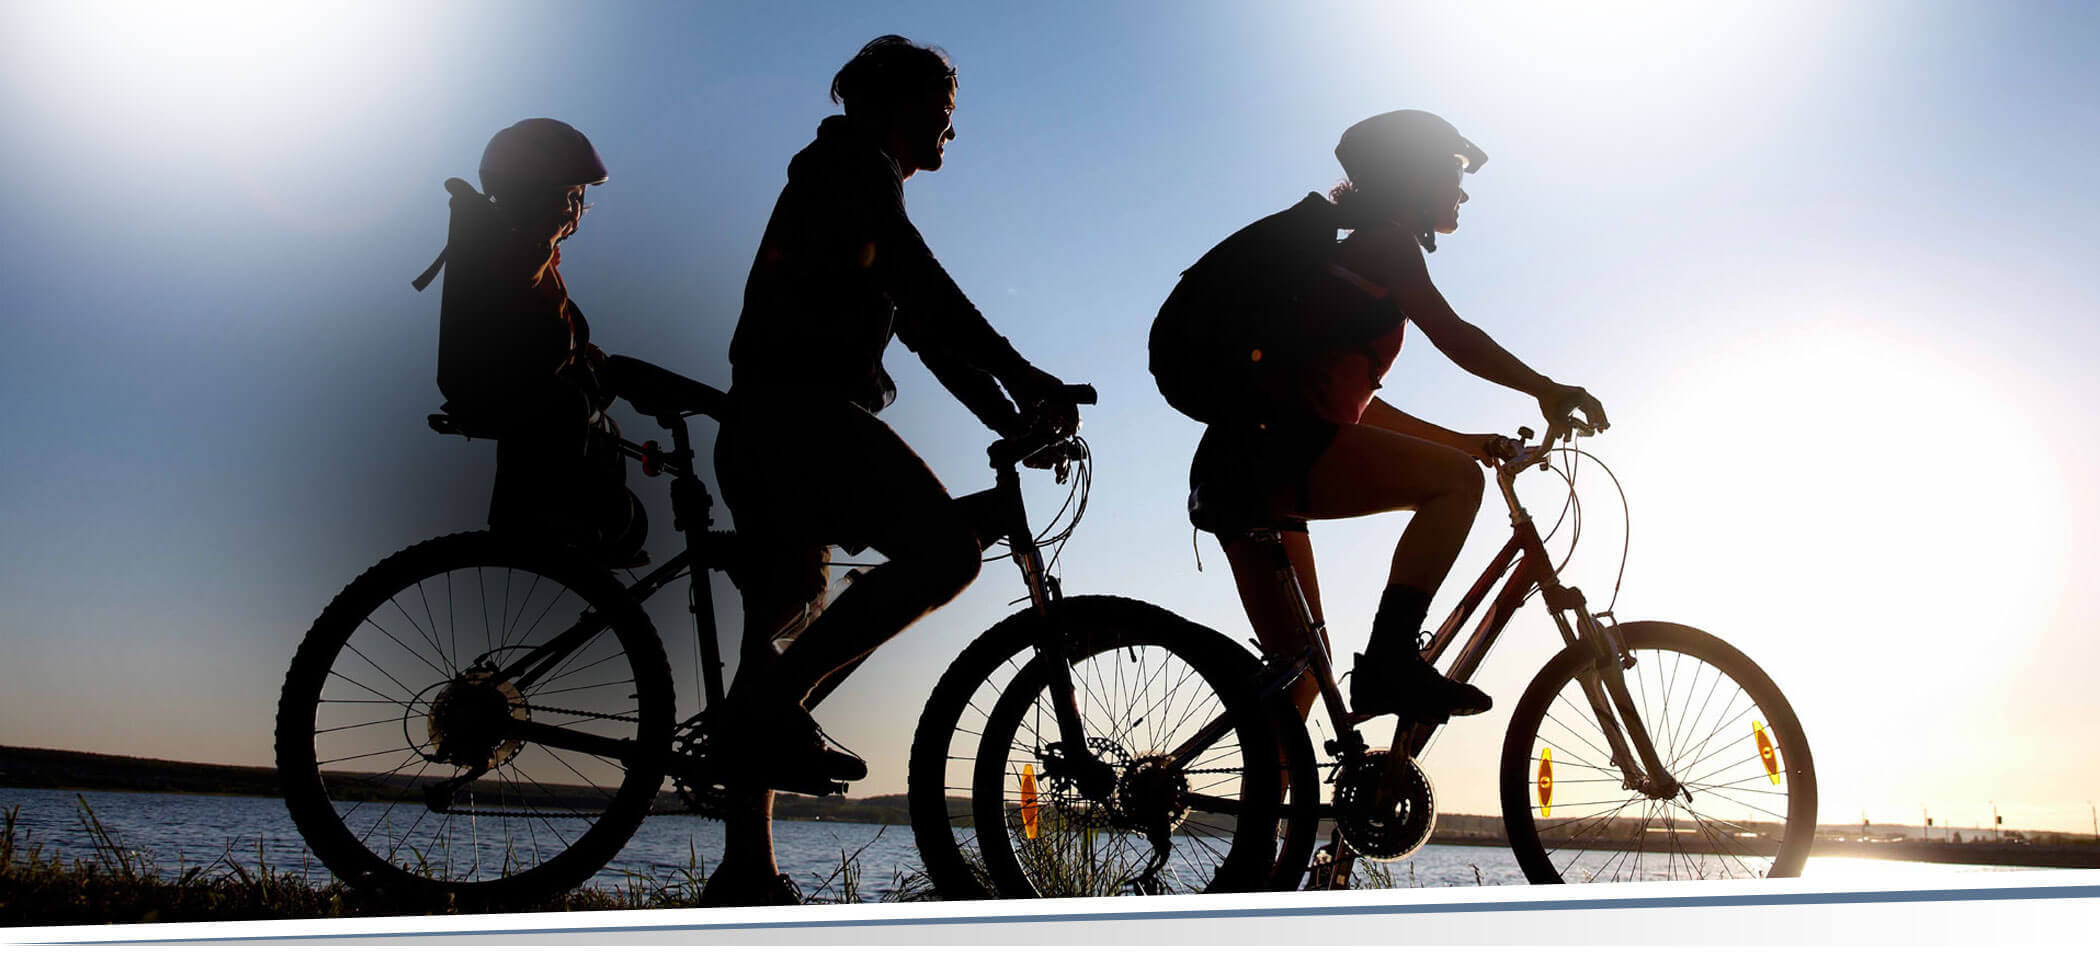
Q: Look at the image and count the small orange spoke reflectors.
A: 3